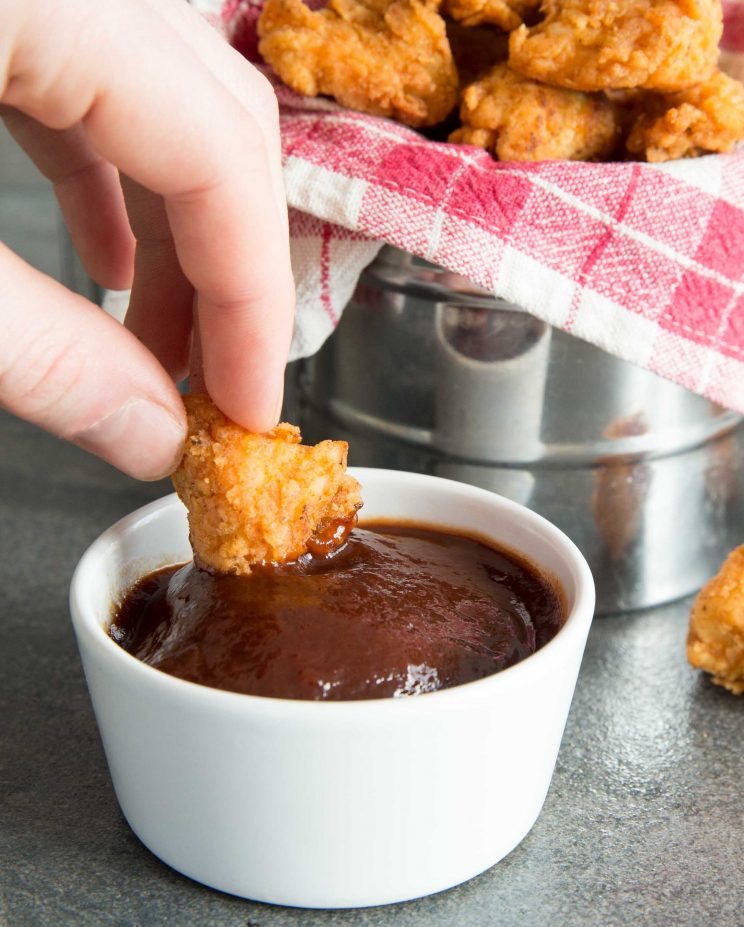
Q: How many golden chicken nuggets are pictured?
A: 7